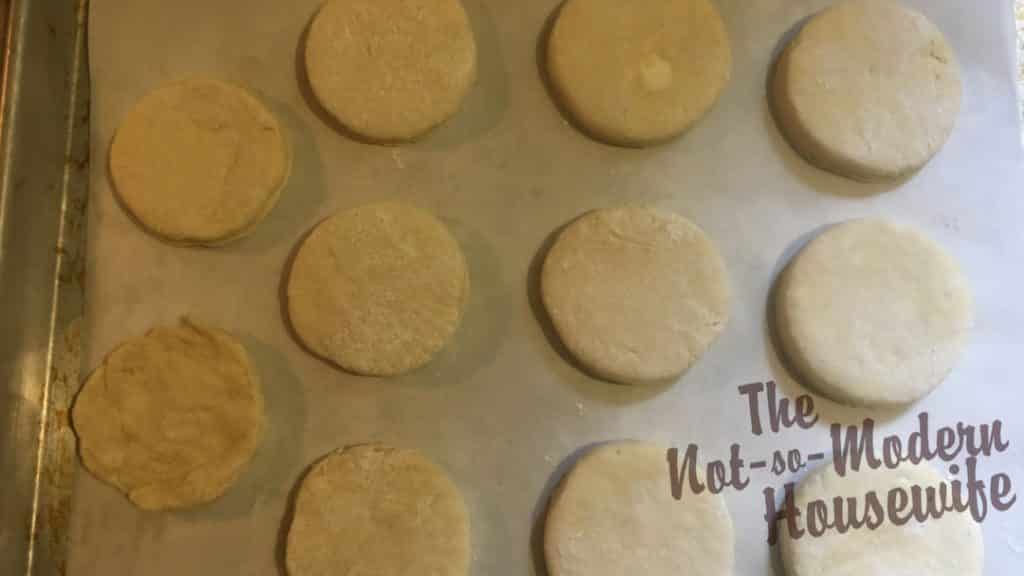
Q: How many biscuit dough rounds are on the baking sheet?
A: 11